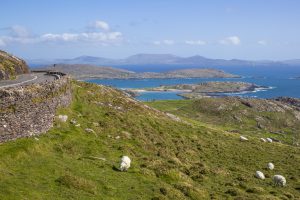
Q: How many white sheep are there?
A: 7